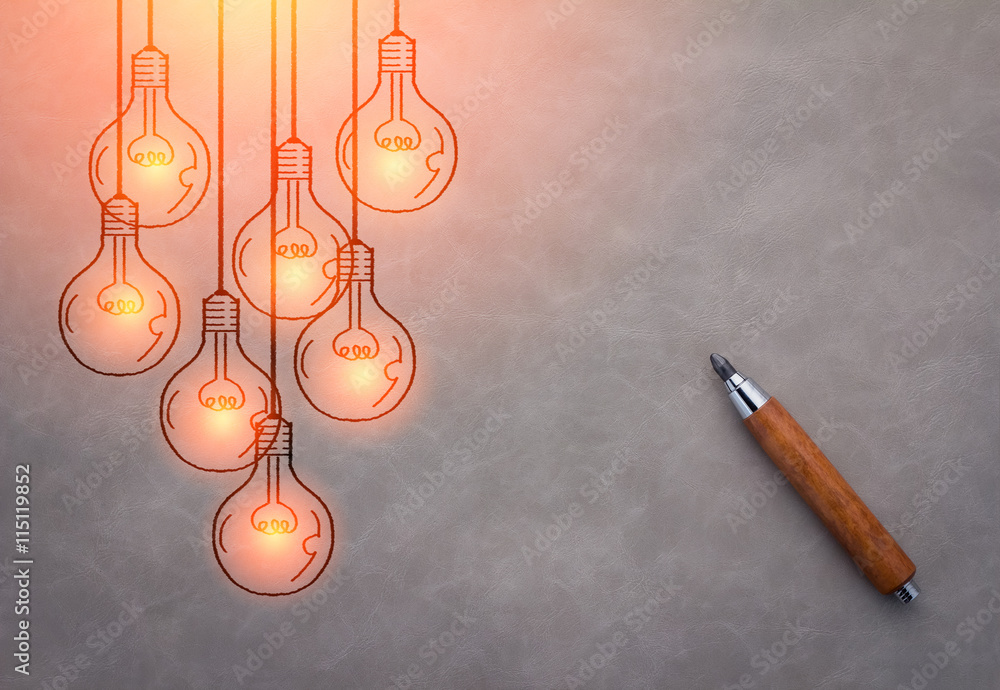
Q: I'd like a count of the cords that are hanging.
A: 7